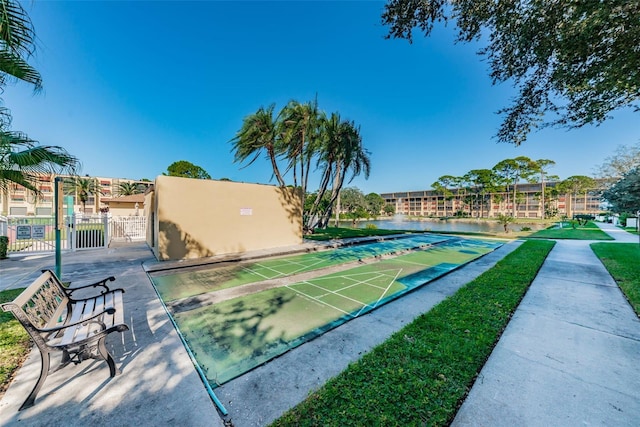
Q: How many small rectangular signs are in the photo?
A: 3